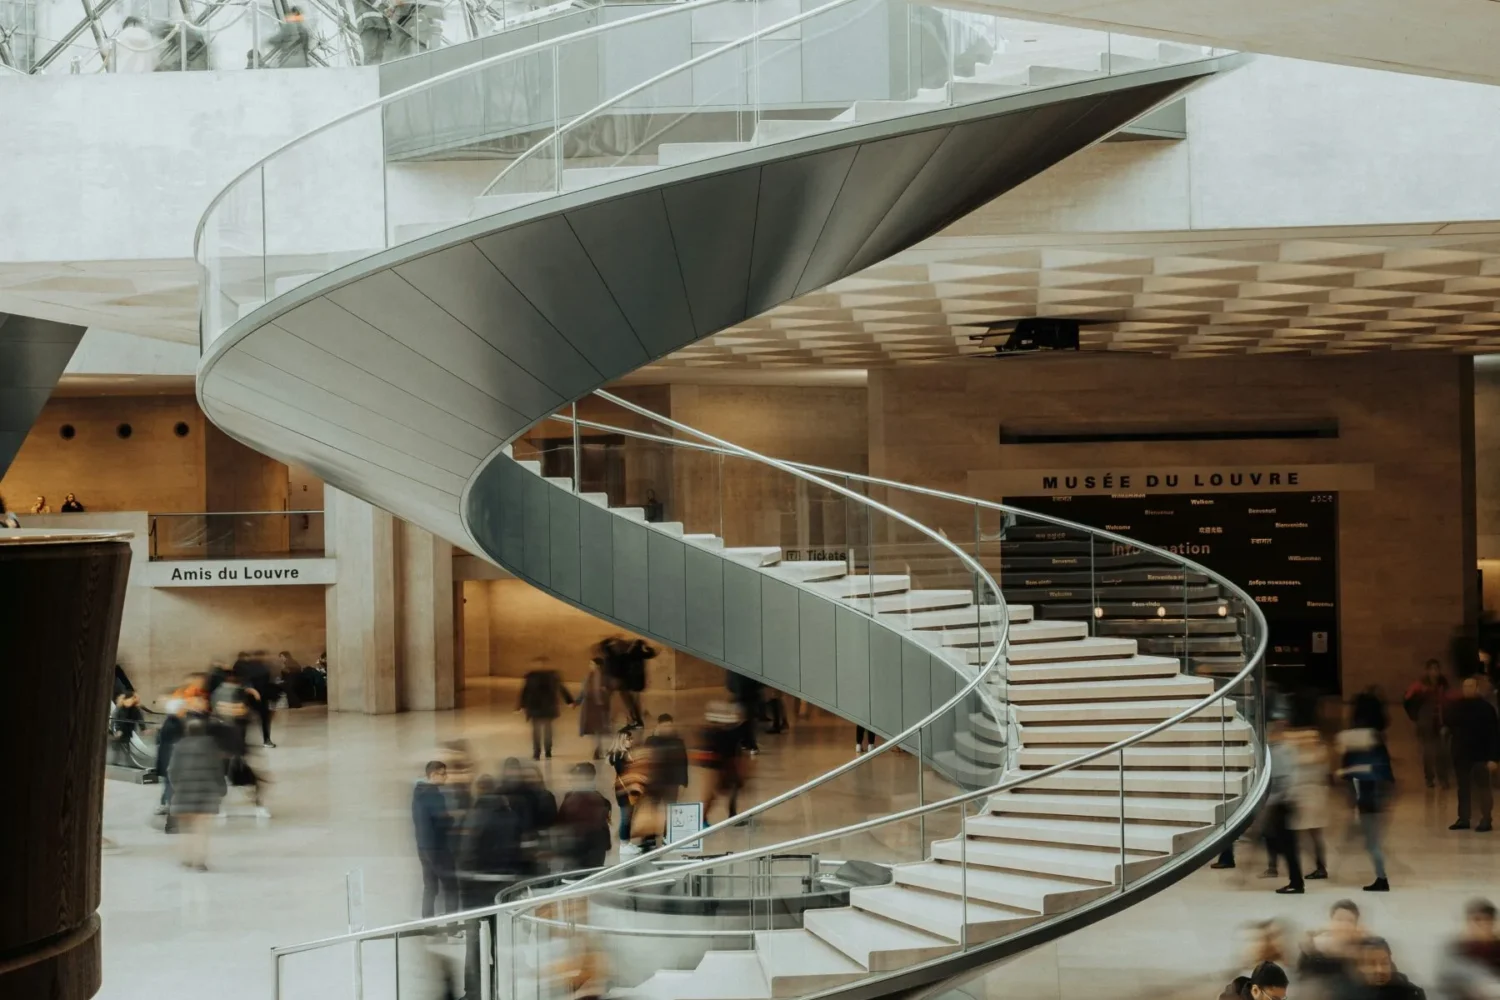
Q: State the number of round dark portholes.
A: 3